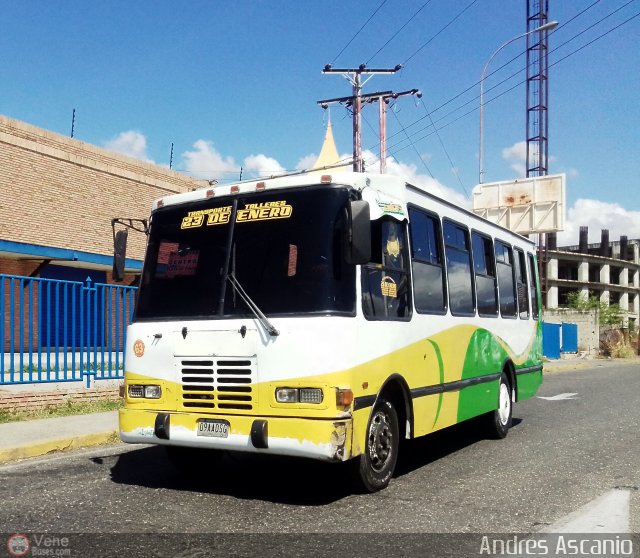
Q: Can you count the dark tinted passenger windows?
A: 6